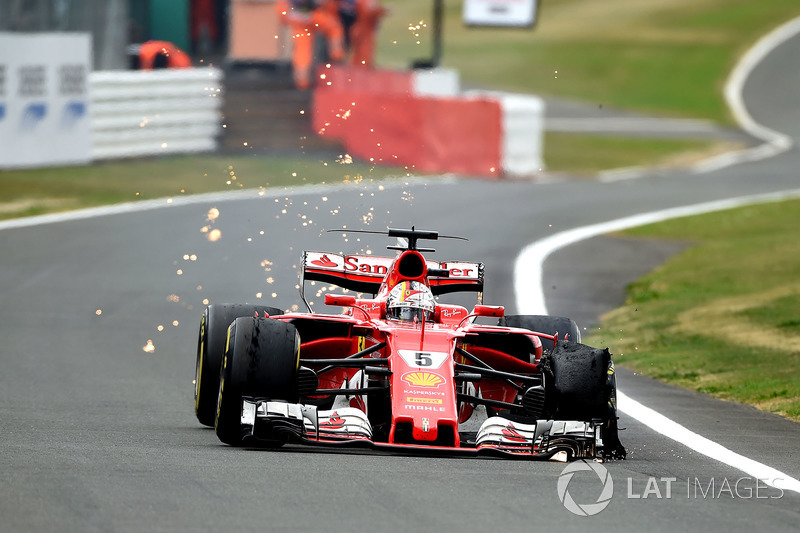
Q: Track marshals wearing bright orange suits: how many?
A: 3